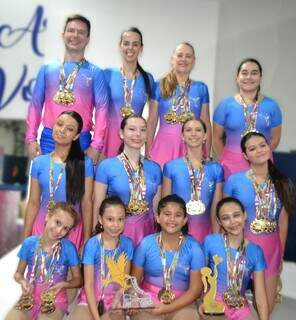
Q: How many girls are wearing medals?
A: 11